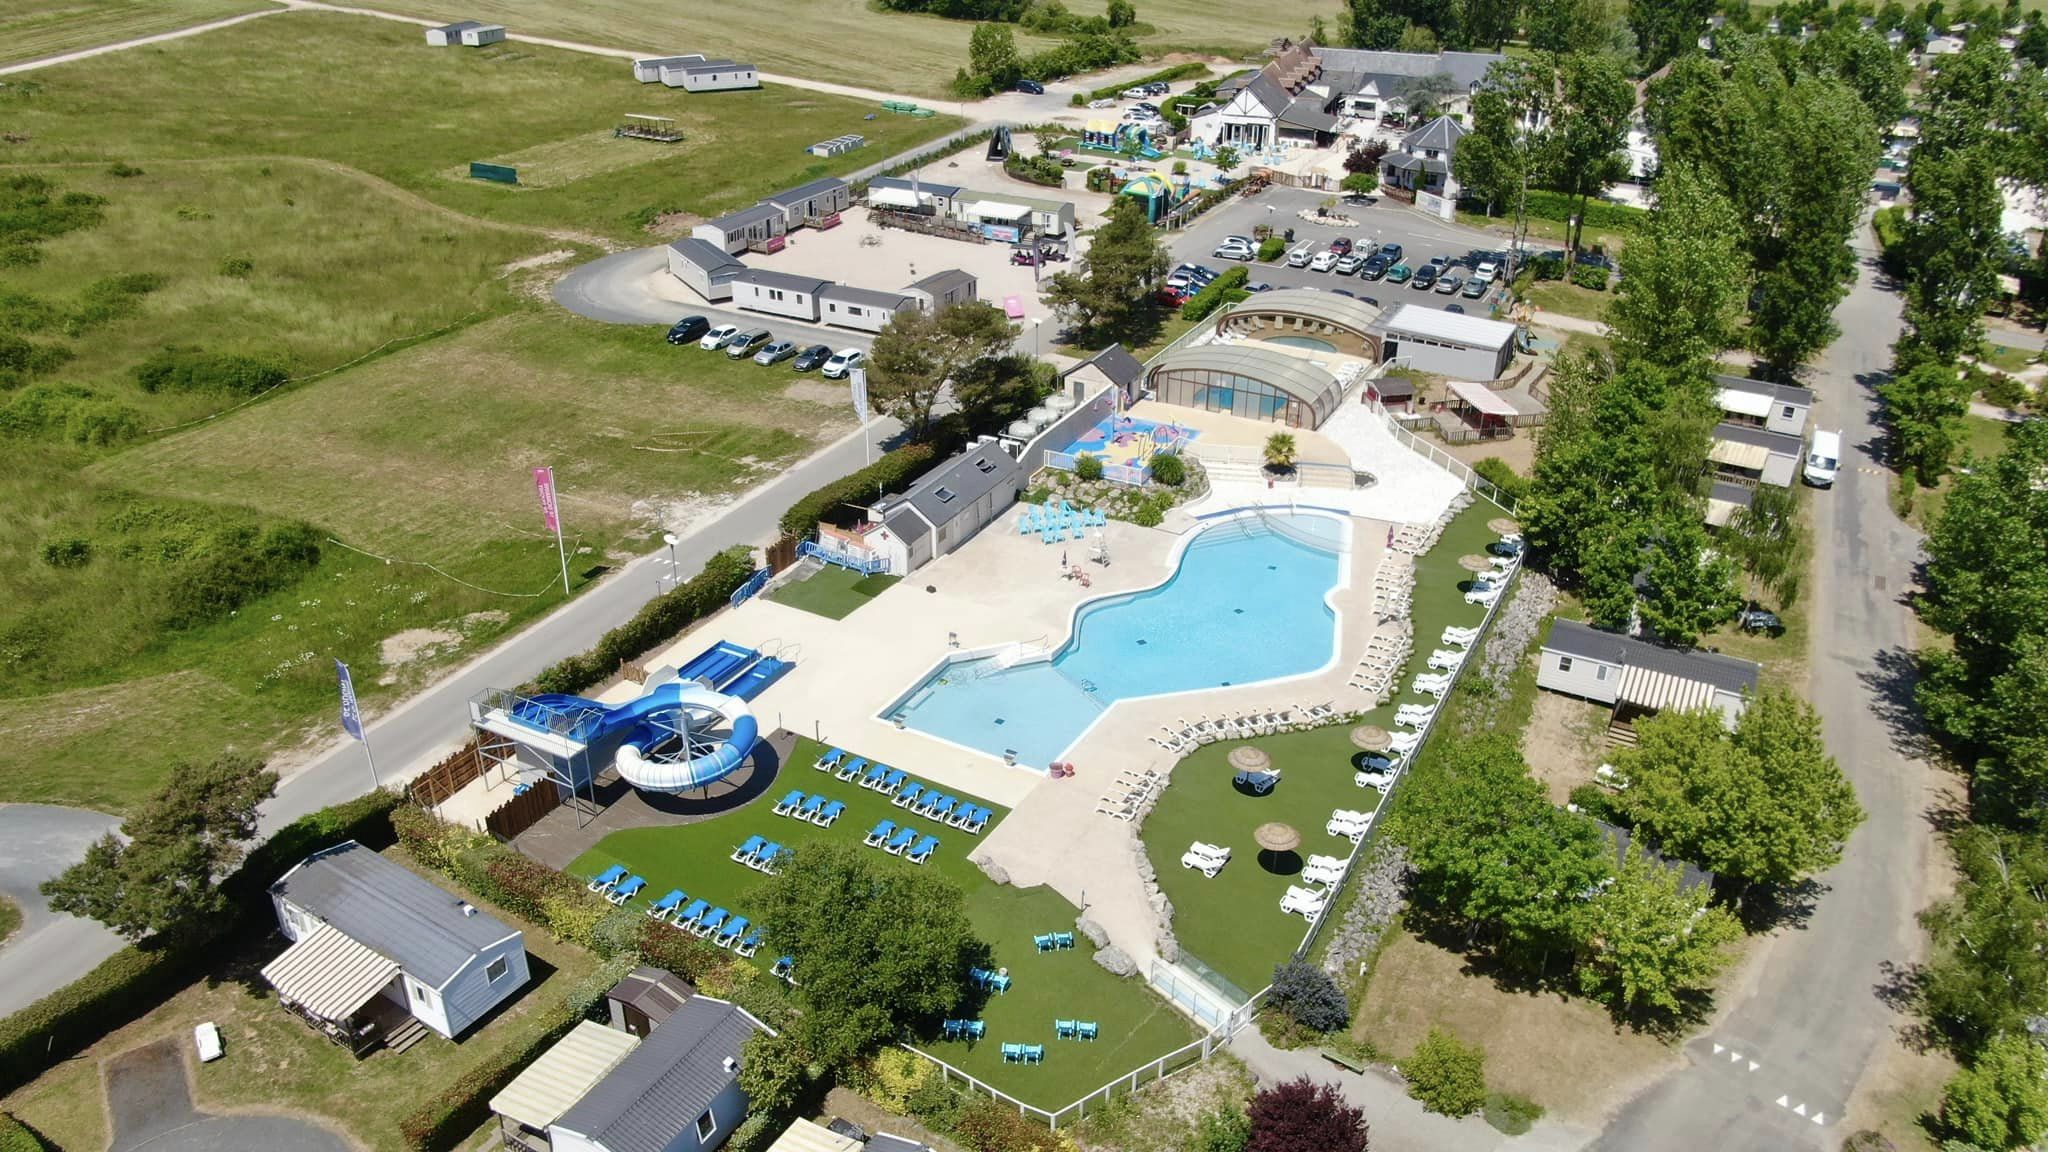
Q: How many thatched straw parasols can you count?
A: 5